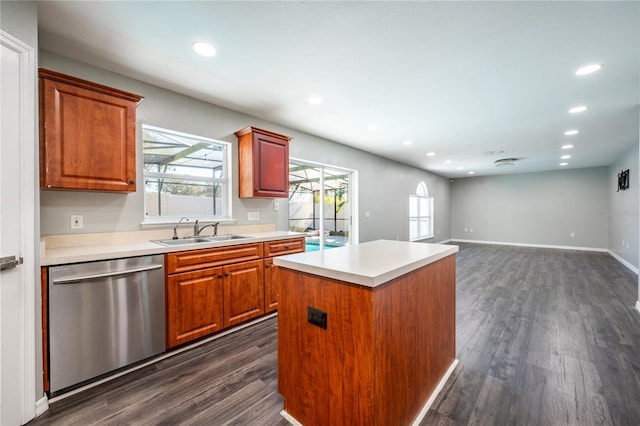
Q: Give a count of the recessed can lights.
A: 14